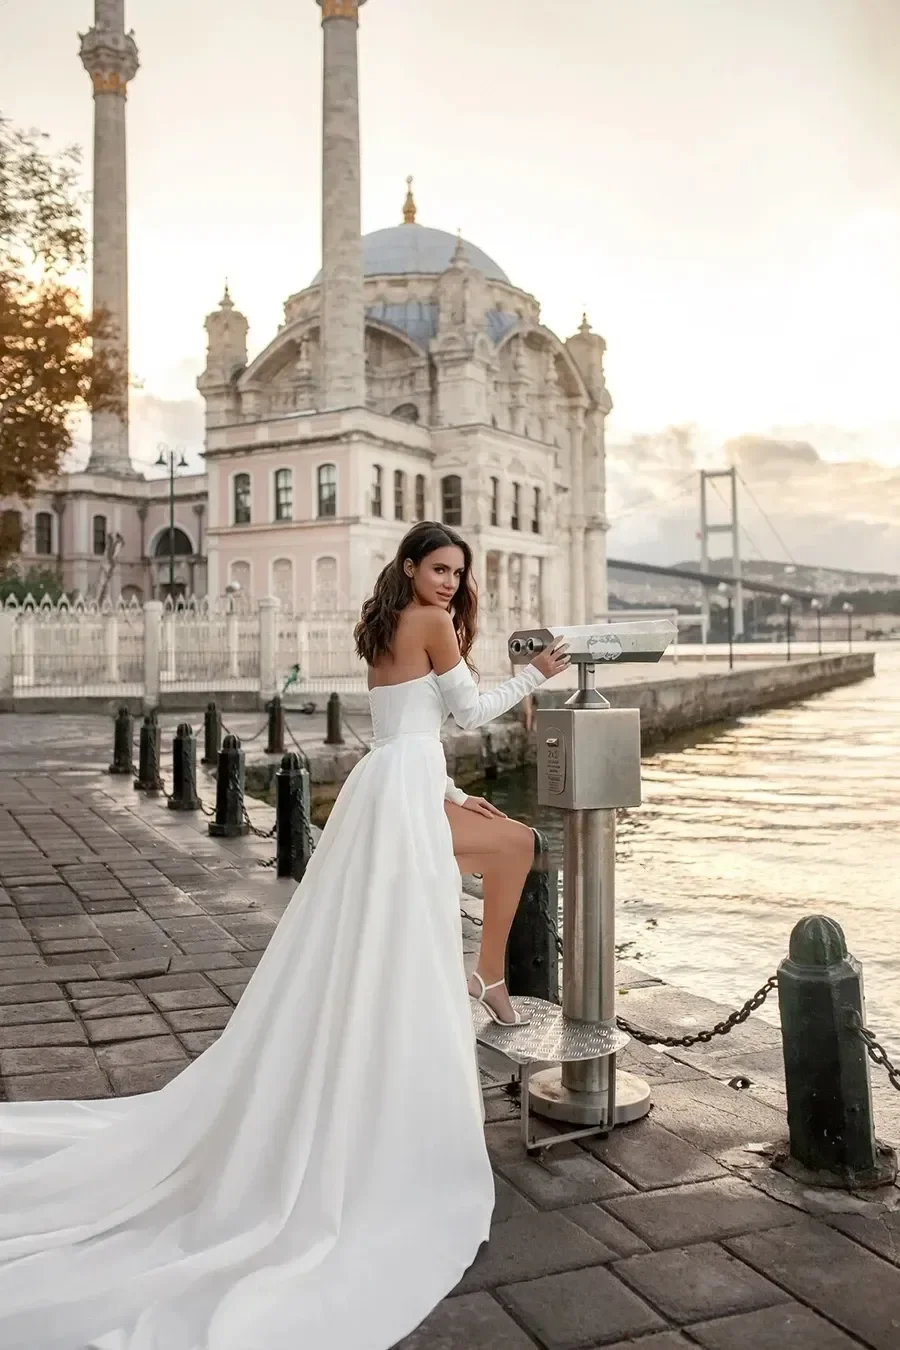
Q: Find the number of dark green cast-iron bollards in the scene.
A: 10